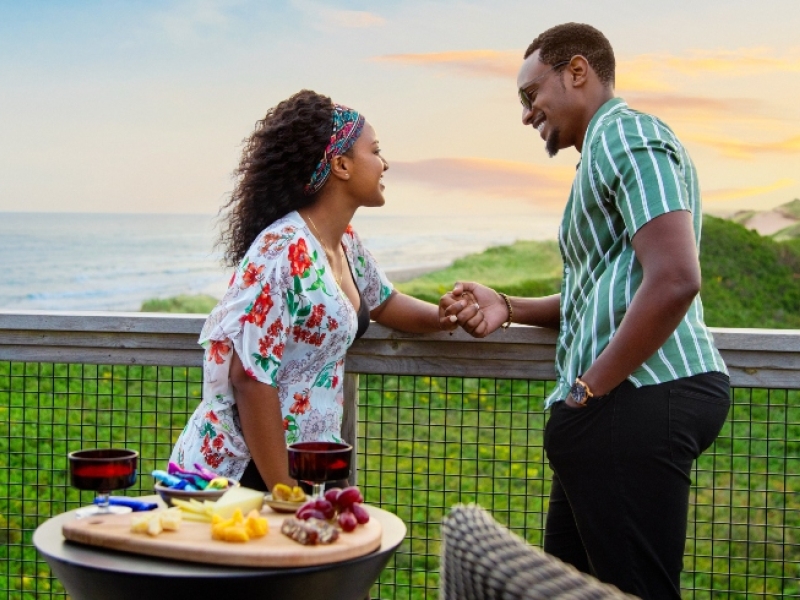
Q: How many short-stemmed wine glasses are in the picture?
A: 2